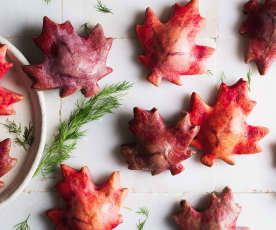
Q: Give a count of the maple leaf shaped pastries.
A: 9